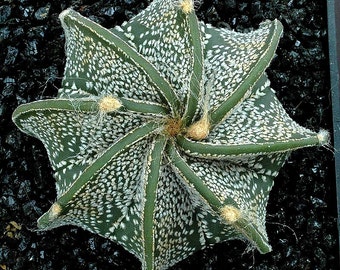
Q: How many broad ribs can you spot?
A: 8